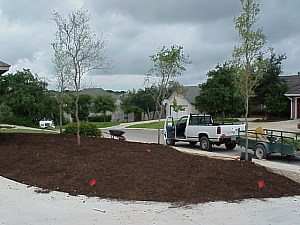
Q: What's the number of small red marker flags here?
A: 3